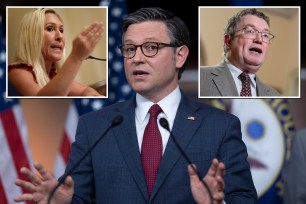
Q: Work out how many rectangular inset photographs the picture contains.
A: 2